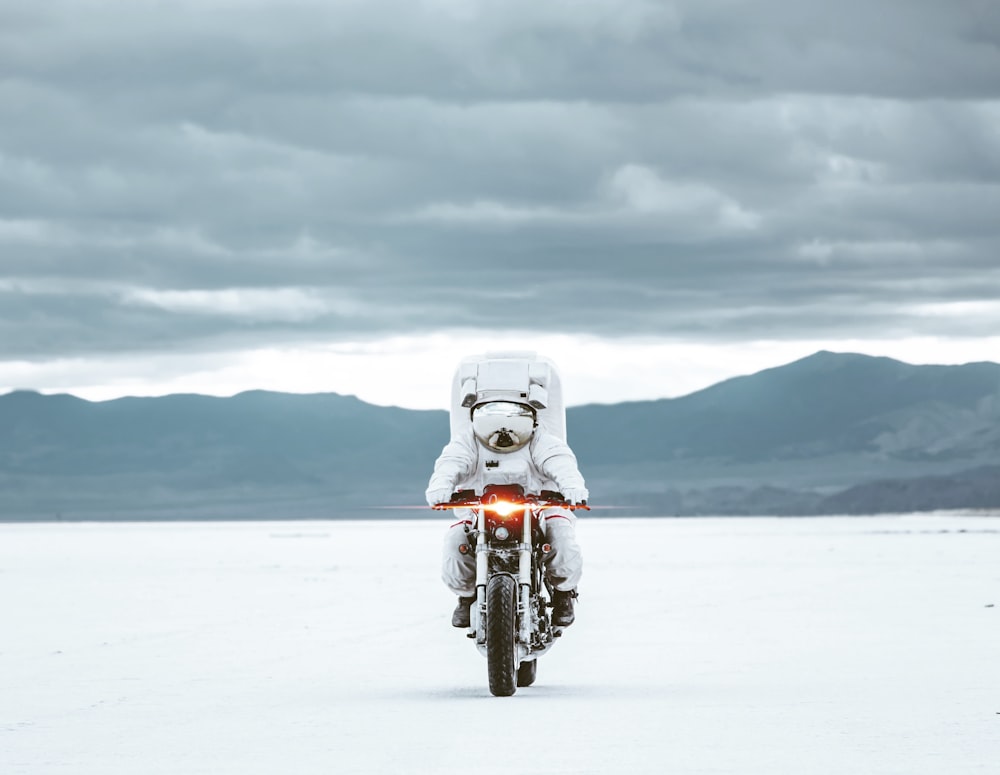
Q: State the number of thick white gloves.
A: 2